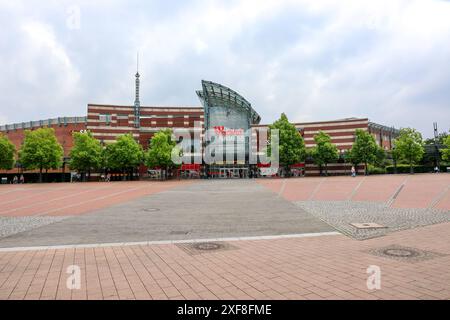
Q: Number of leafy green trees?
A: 10